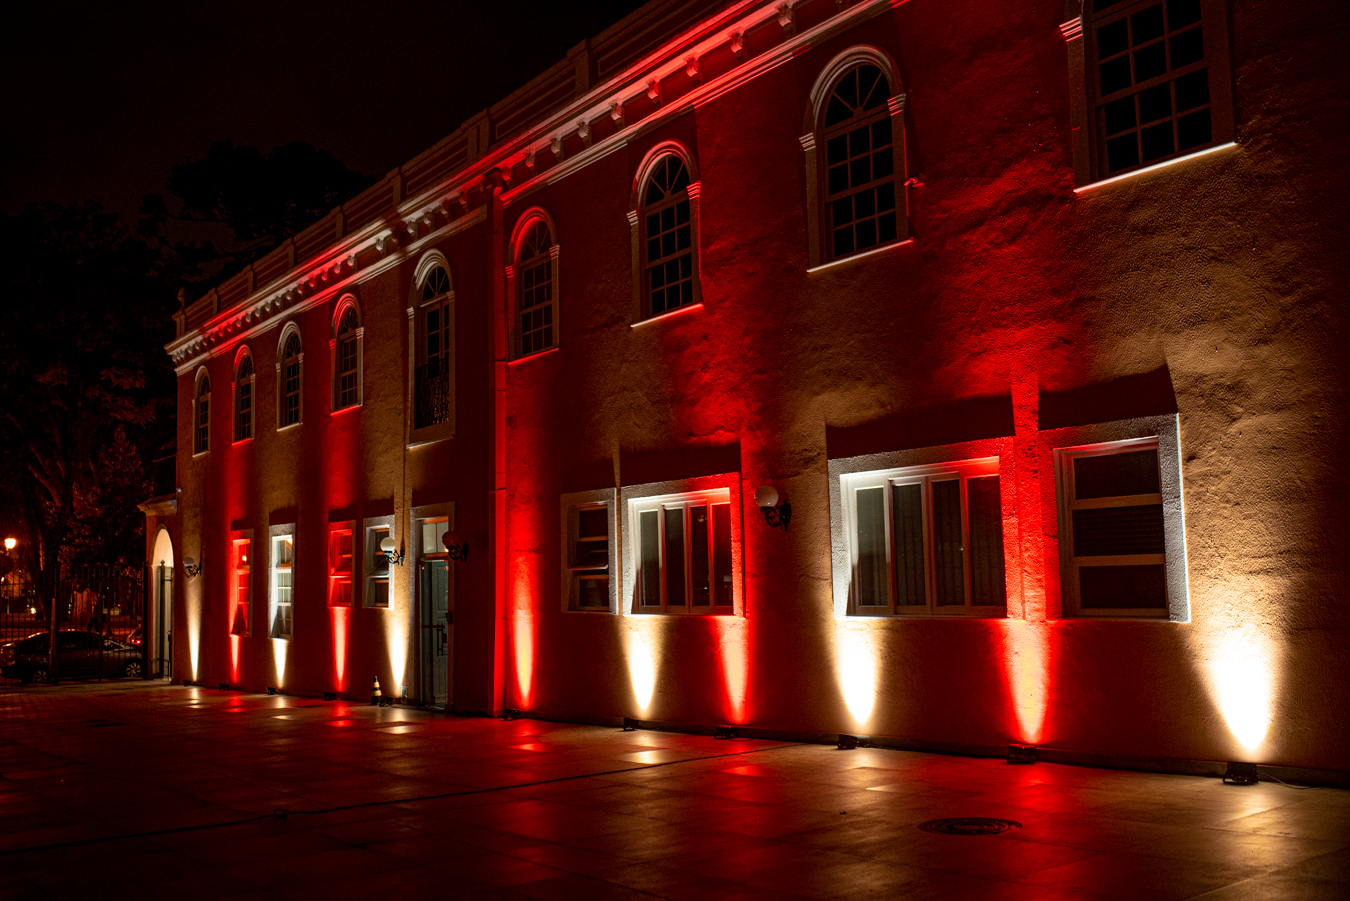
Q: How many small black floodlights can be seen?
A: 11